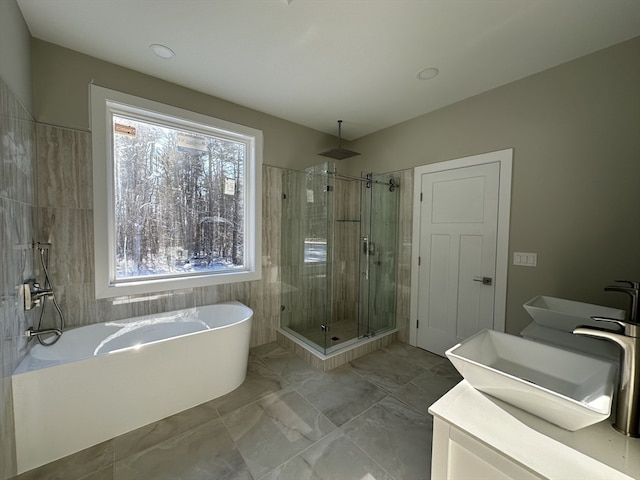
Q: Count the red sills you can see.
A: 0